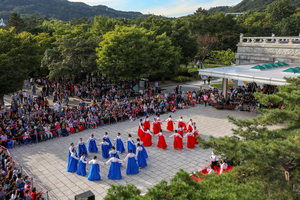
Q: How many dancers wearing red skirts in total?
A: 15